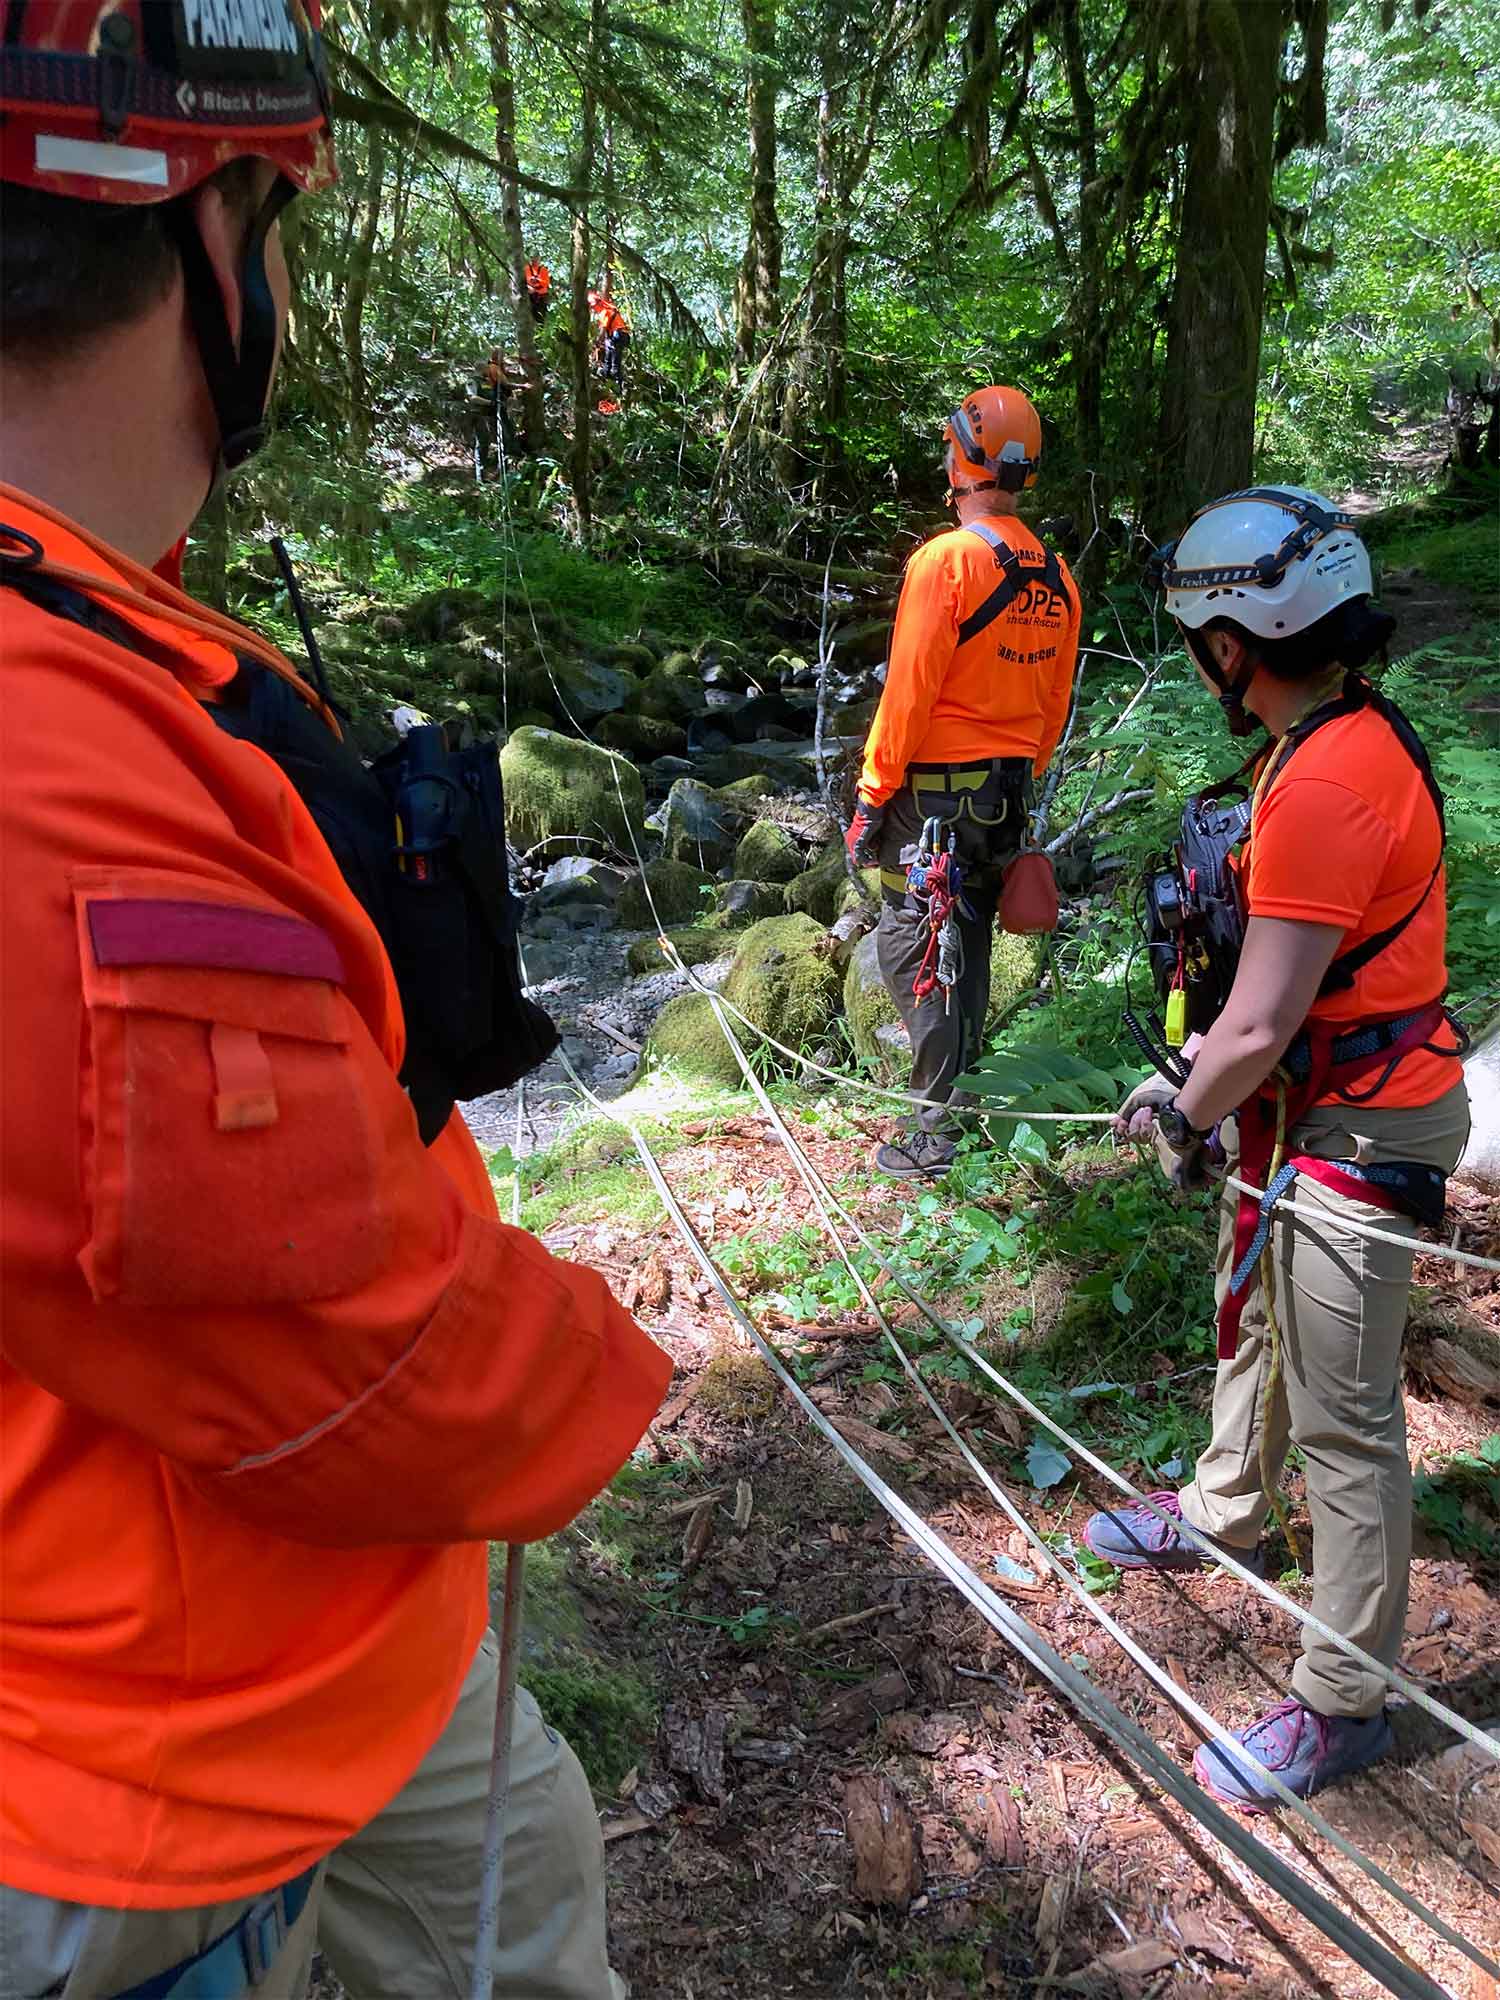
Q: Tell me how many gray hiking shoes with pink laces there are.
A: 2